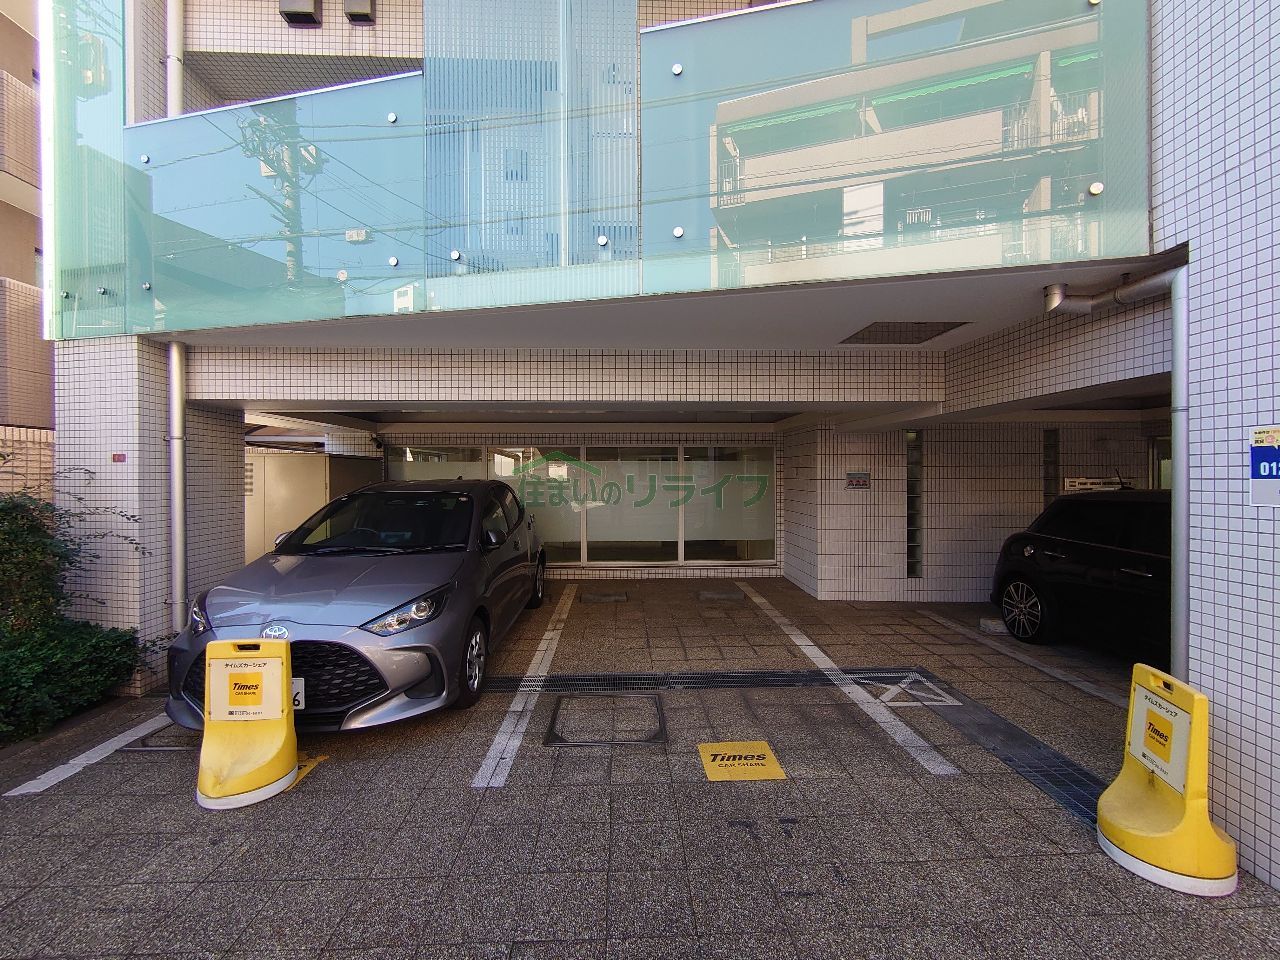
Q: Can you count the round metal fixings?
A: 12